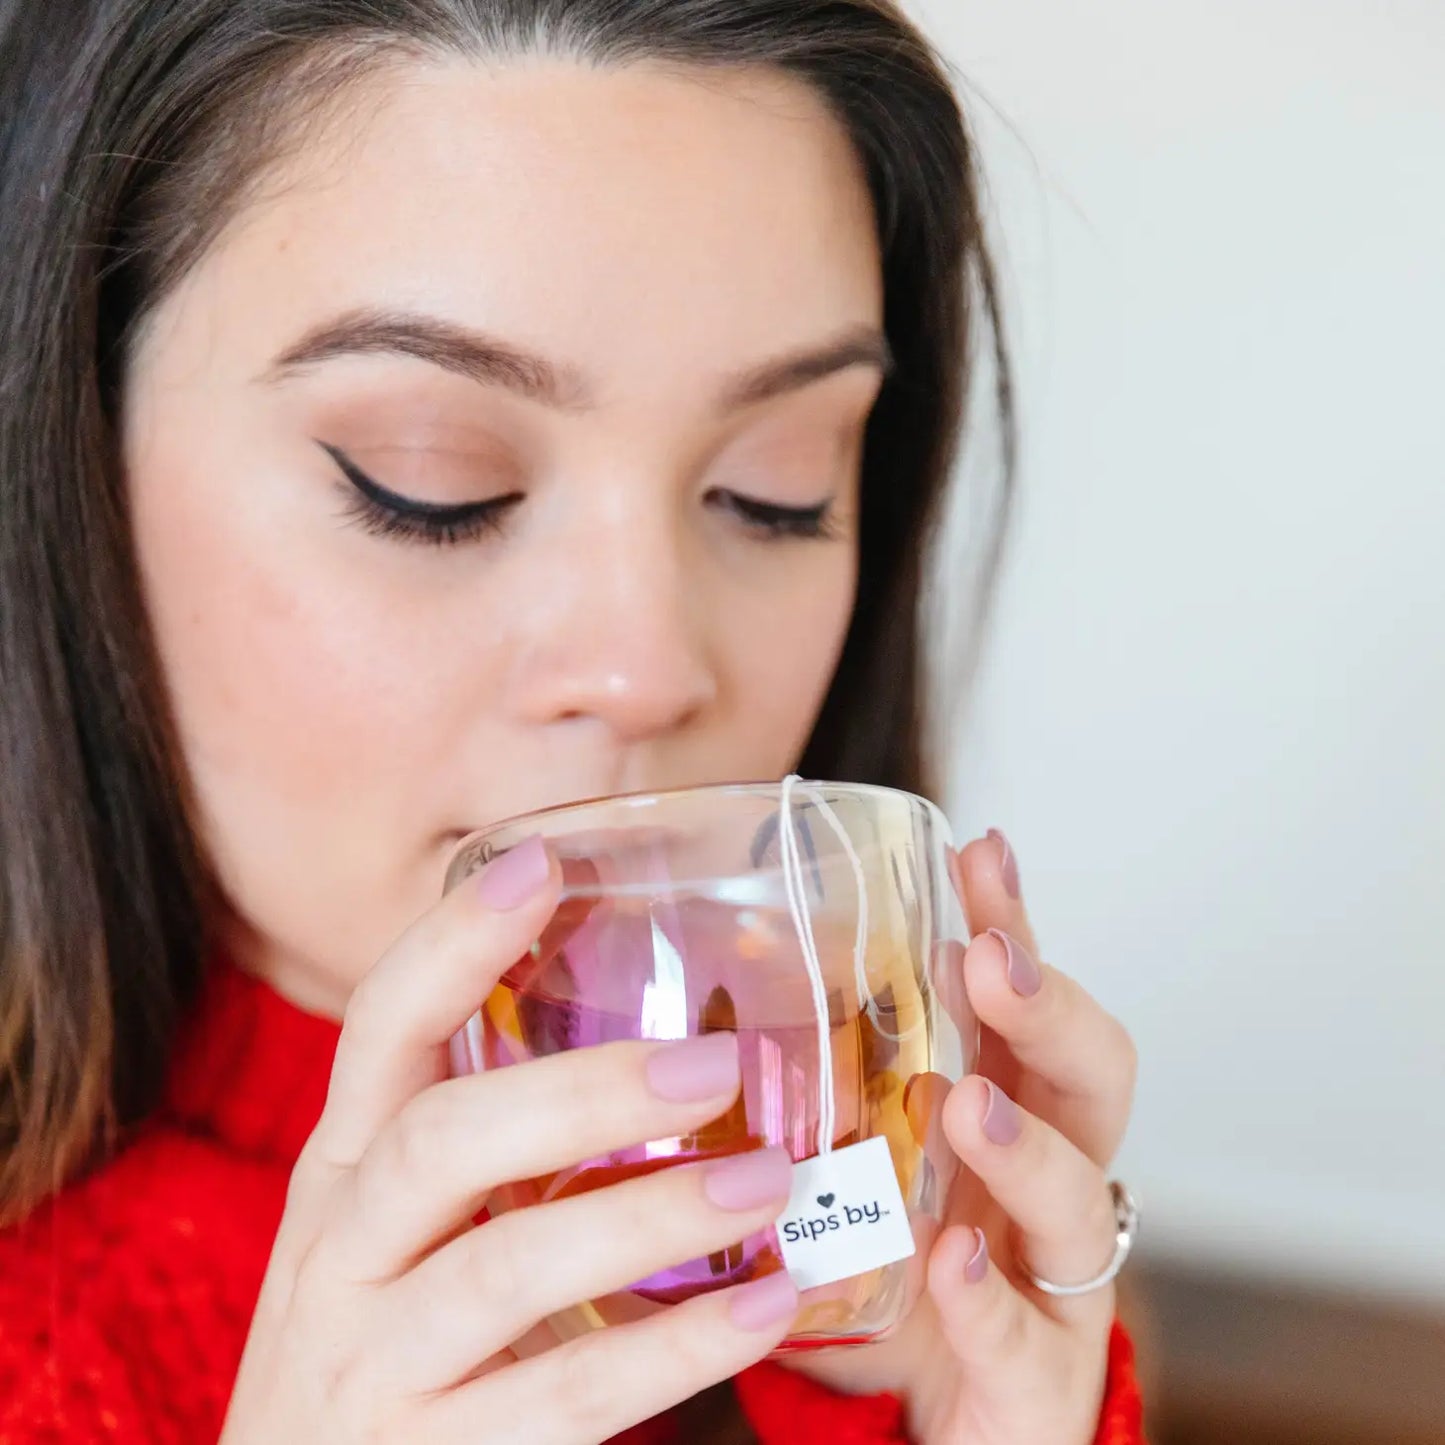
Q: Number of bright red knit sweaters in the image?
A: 1